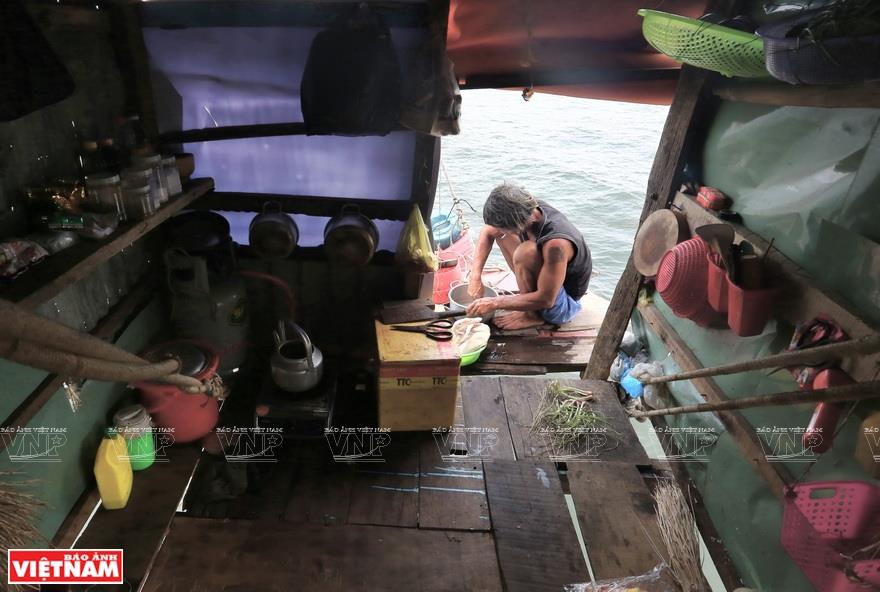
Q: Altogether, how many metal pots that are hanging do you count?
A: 2